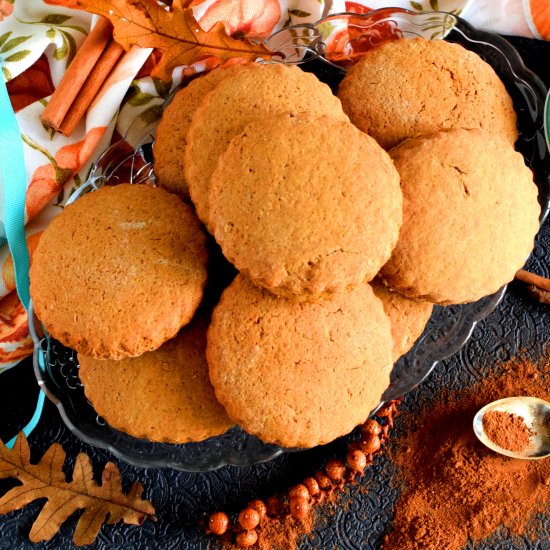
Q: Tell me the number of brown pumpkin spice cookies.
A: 9